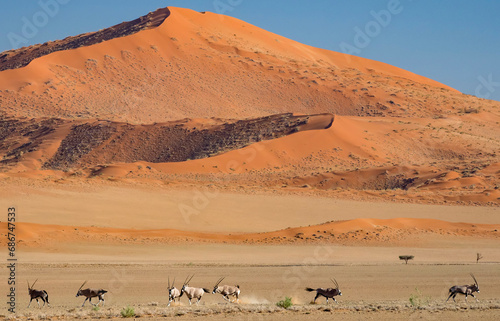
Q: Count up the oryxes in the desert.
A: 7